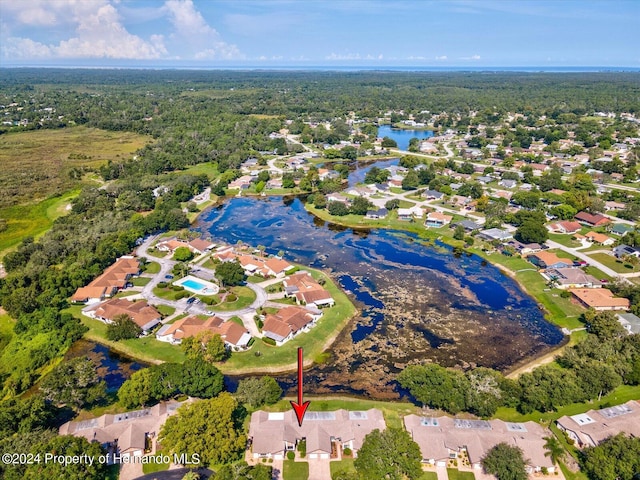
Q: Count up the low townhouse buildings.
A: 11